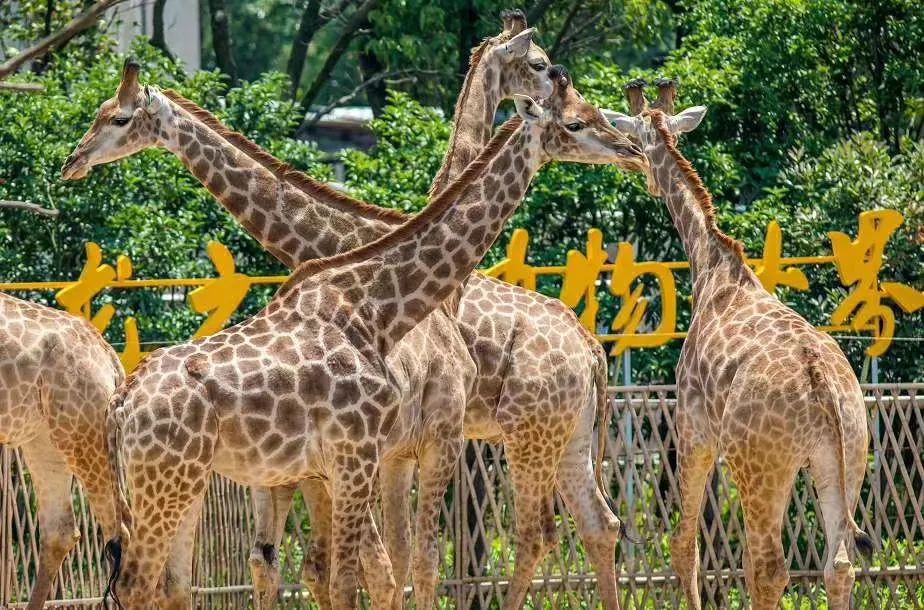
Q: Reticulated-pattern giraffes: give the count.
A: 5